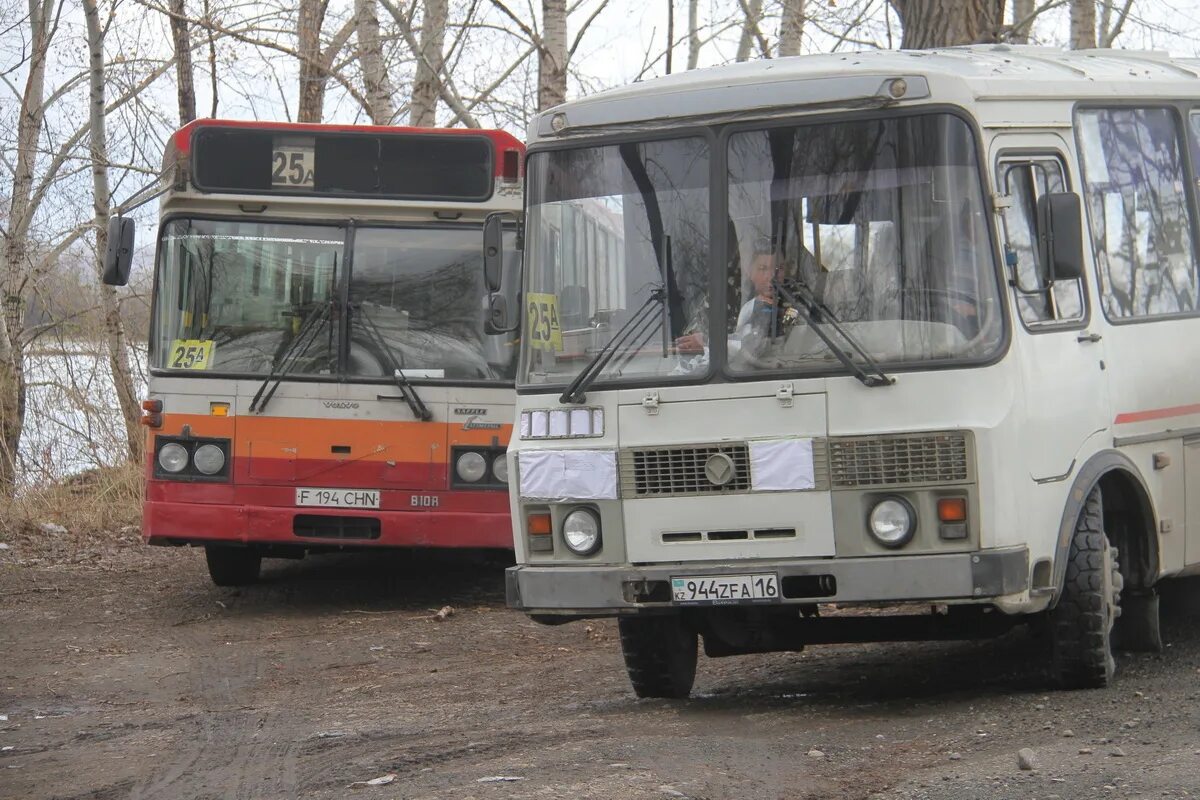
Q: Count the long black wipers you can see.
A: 4